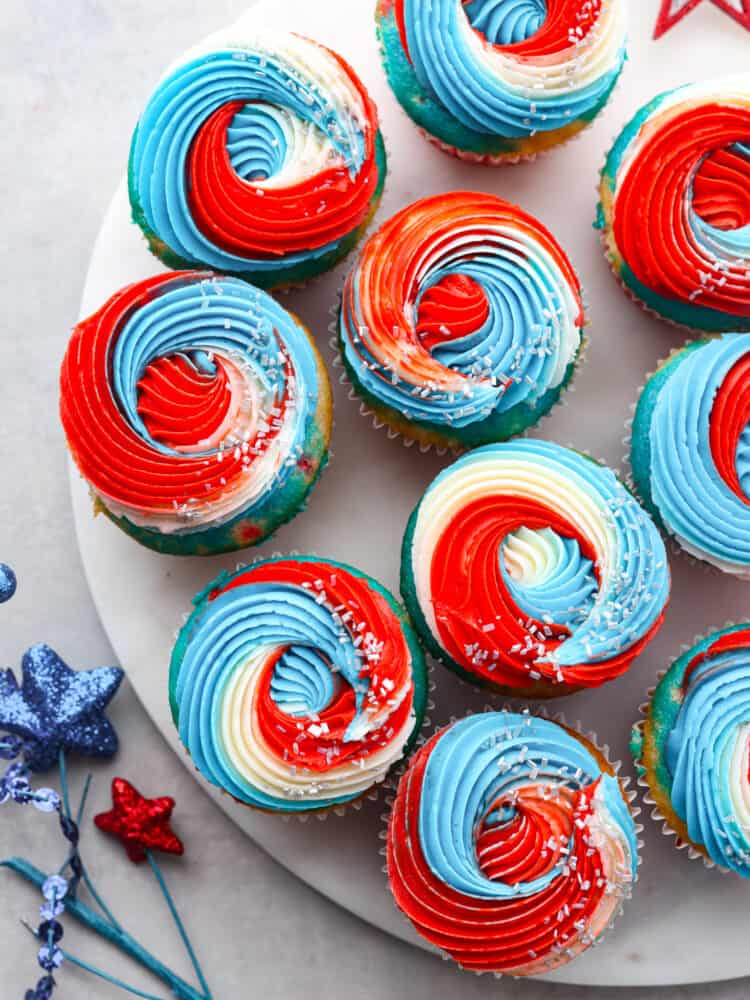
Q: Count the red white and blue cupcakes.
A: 10